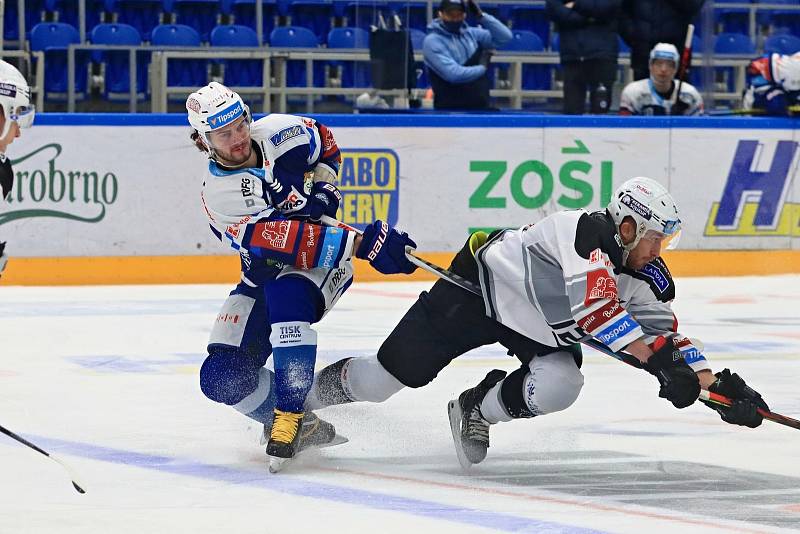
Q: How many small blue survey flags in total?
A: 0